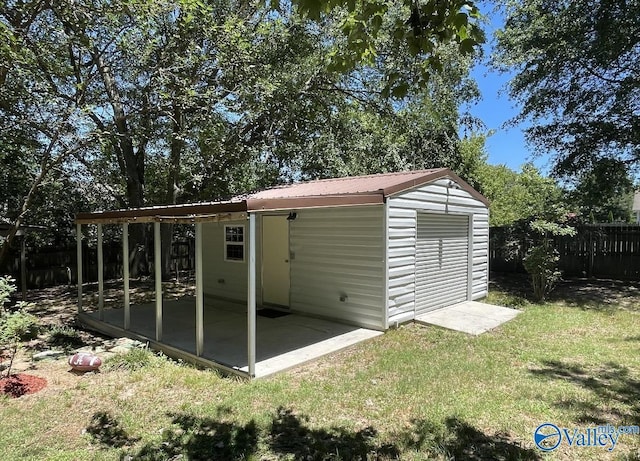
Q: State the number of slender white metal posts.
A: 6